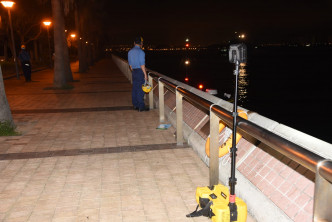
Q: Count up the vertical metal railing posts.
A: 5